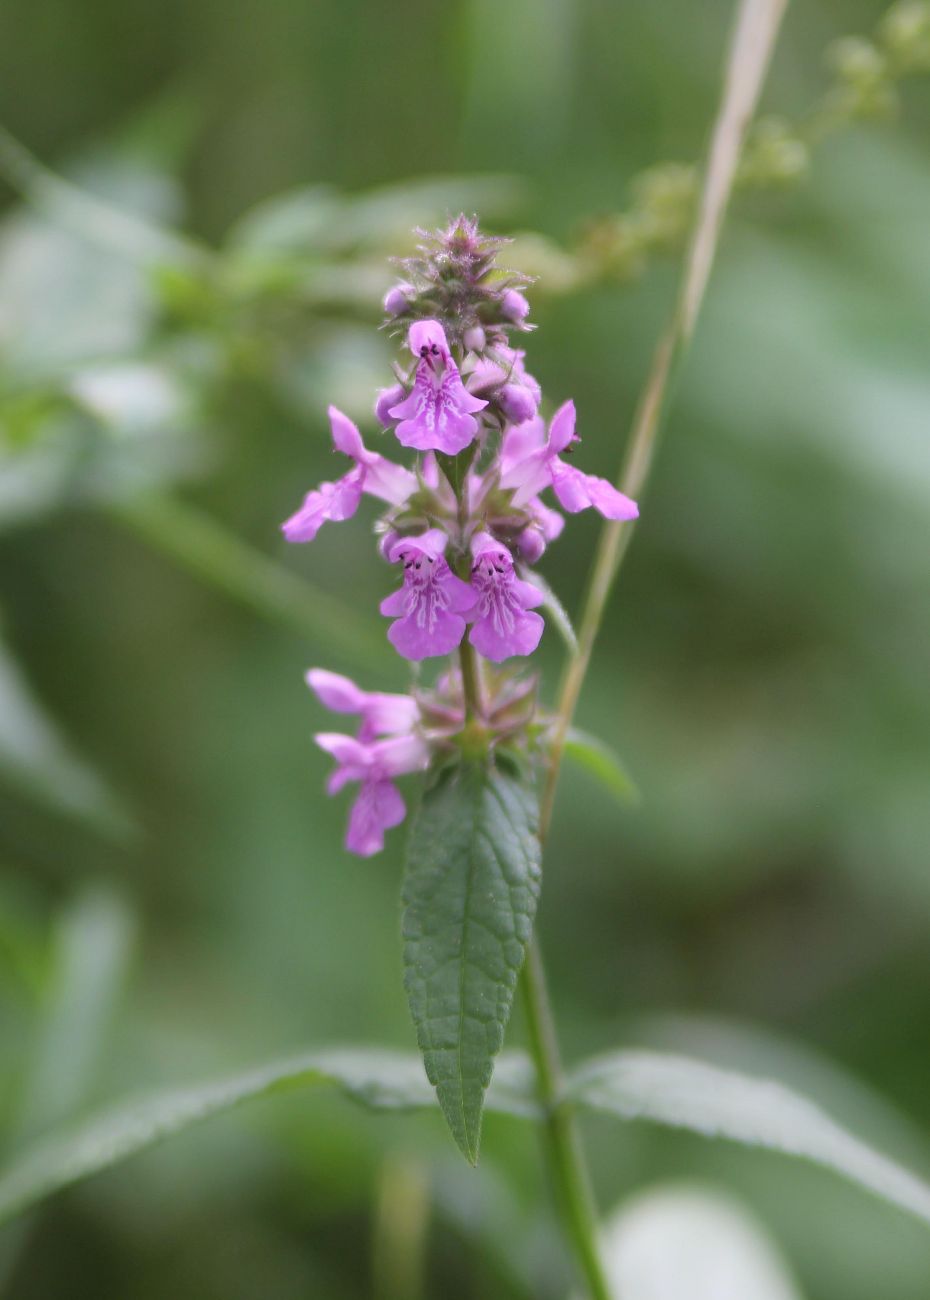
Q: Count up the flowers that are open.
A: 7